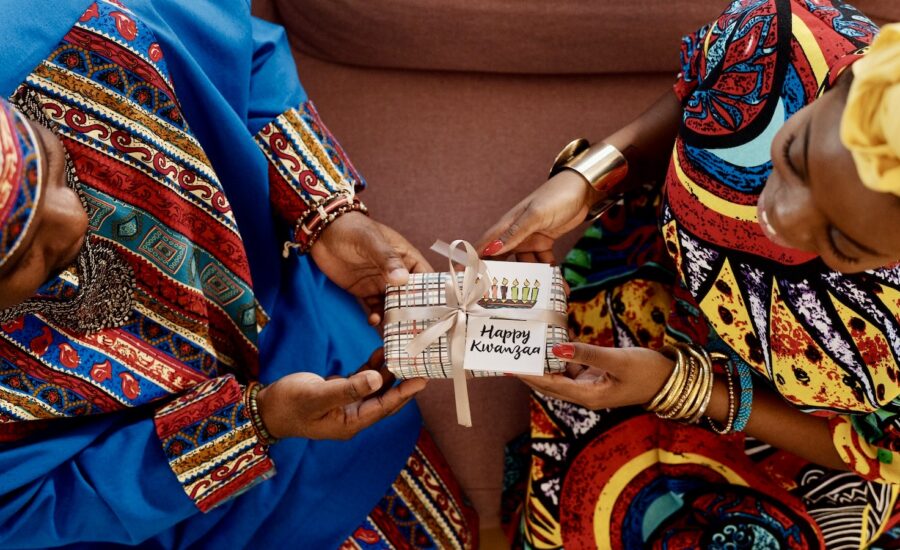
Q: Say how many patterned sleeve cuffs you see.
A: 2